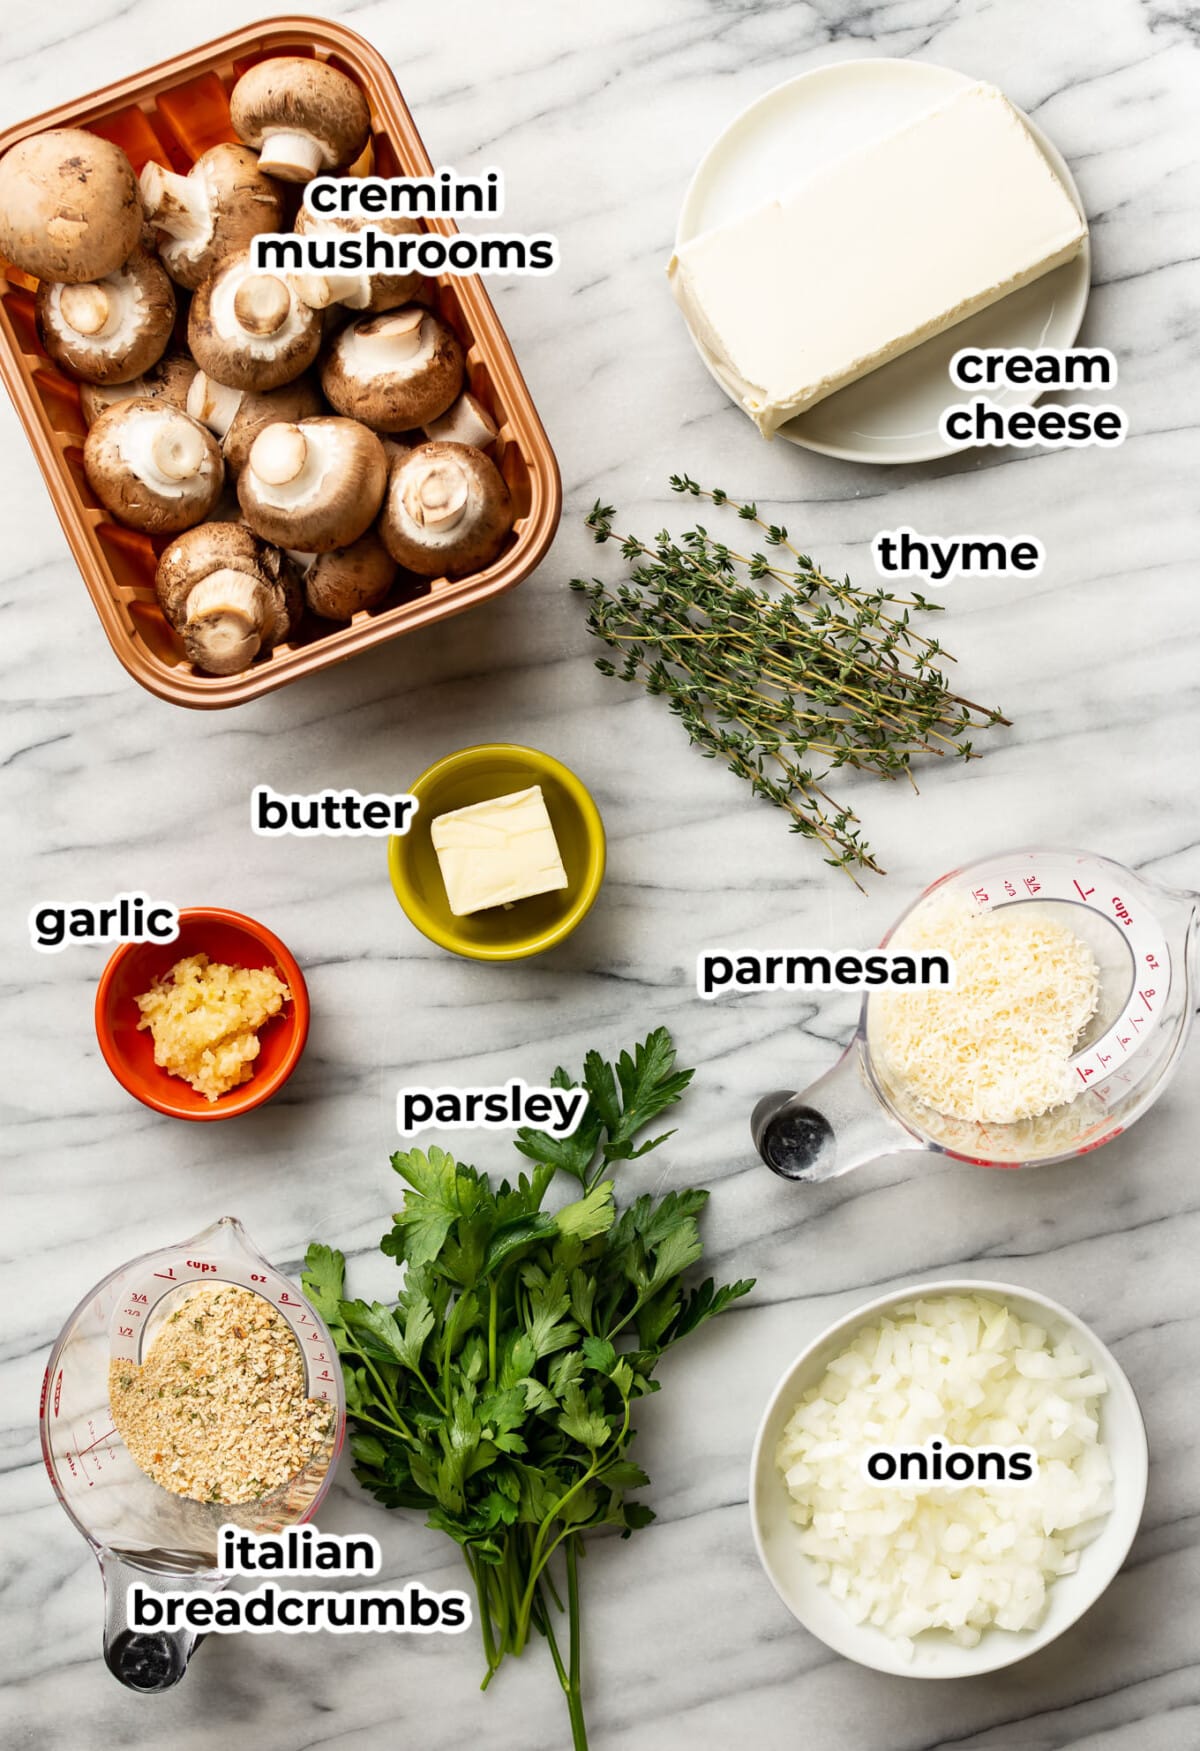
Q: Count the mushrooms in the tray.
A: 15